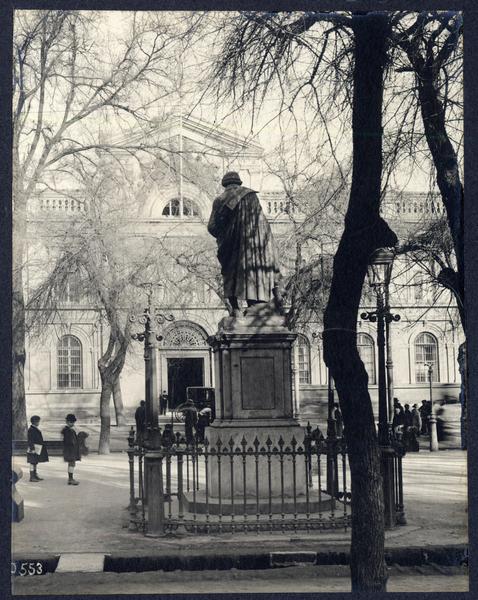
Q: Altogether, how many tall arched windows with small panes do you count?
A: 4